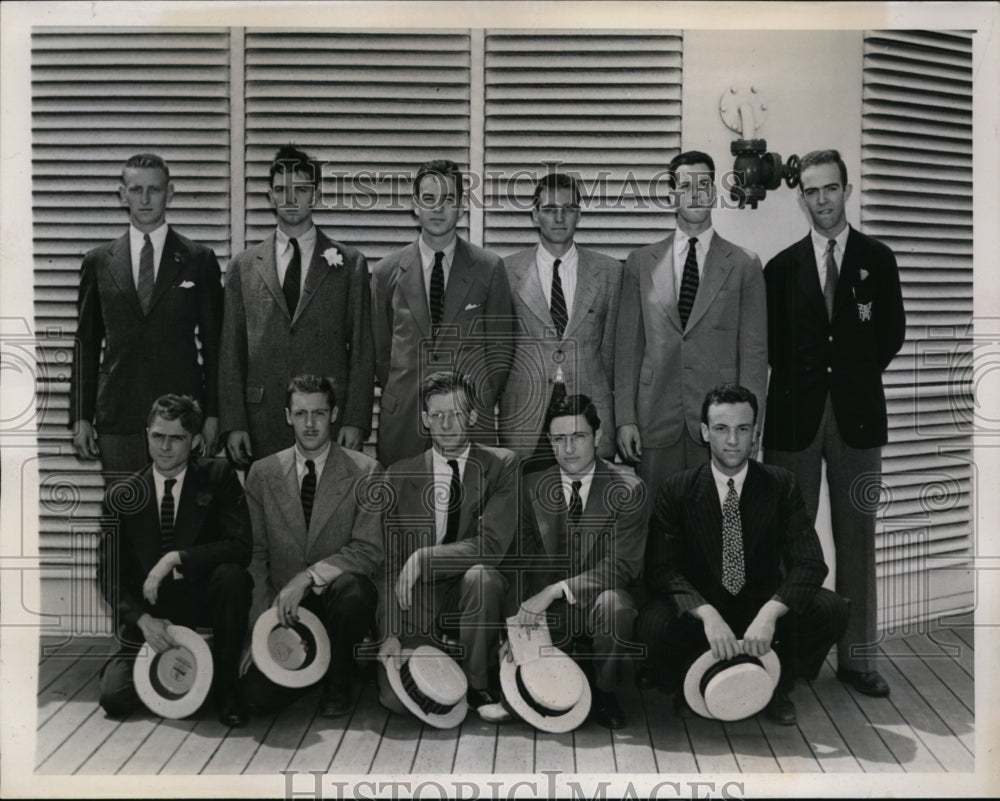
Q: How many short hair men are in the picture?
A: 11